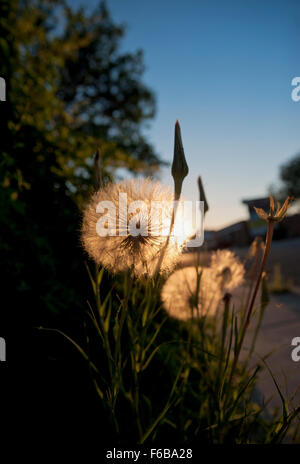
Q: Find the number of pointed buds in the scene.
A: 3